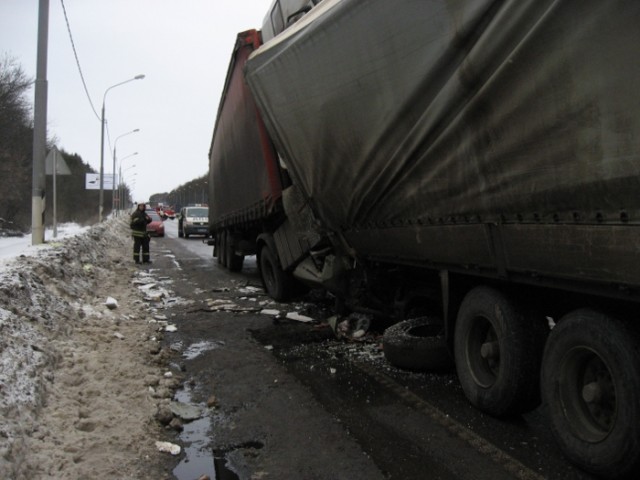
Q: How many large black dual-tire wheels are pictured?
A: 2